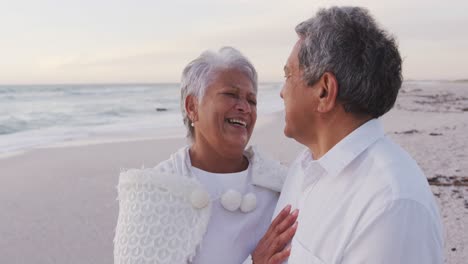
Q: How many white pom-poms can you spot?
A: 3